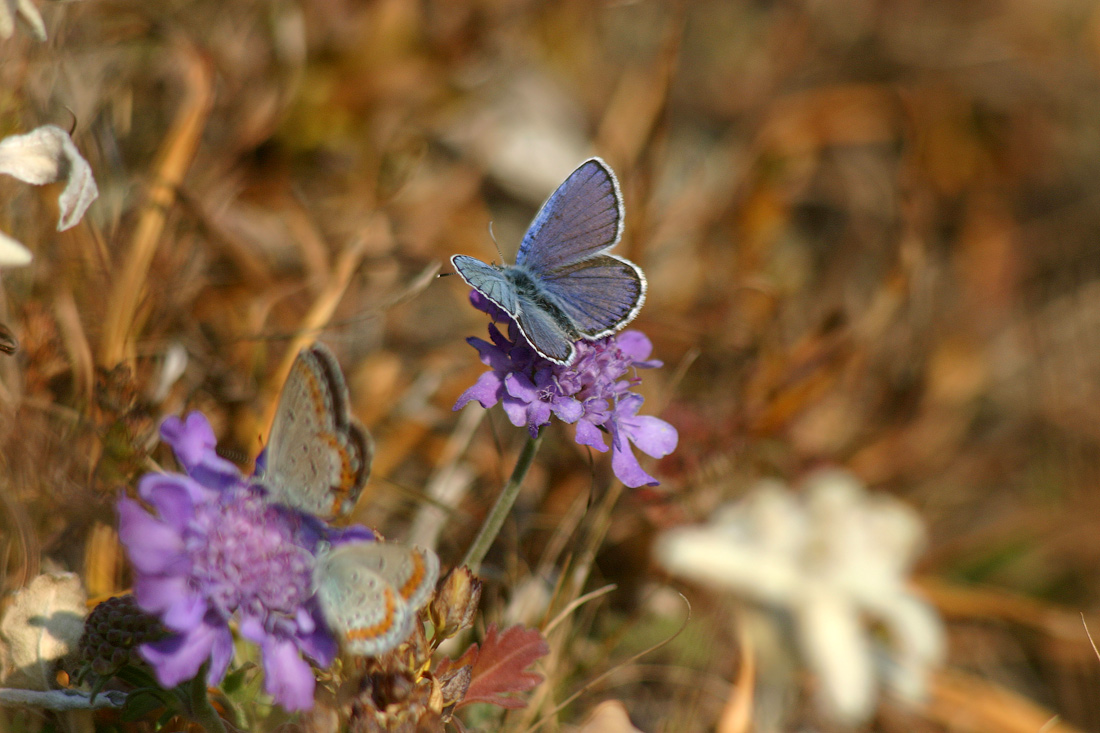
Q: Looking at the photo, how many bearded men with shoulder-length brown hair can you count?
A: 0